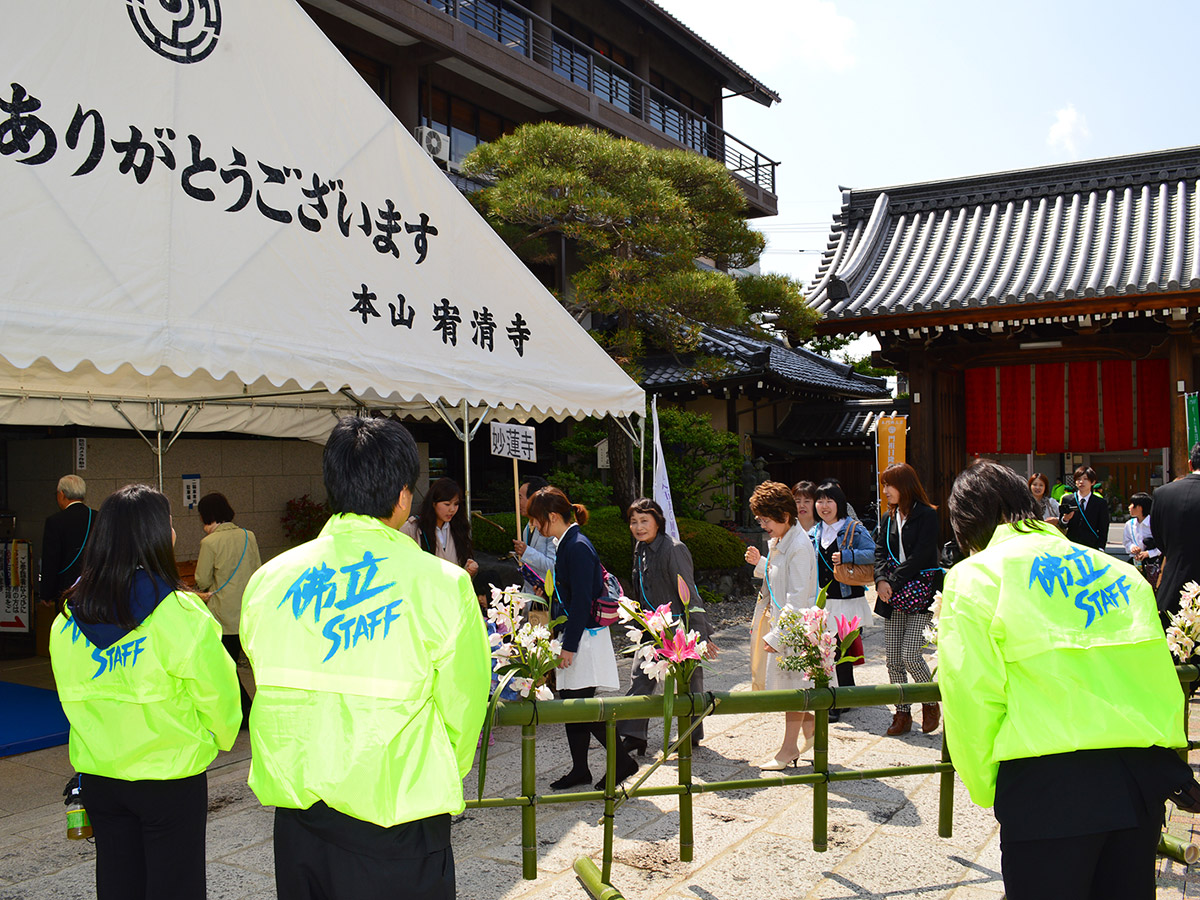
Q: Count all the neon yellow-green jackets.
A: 3